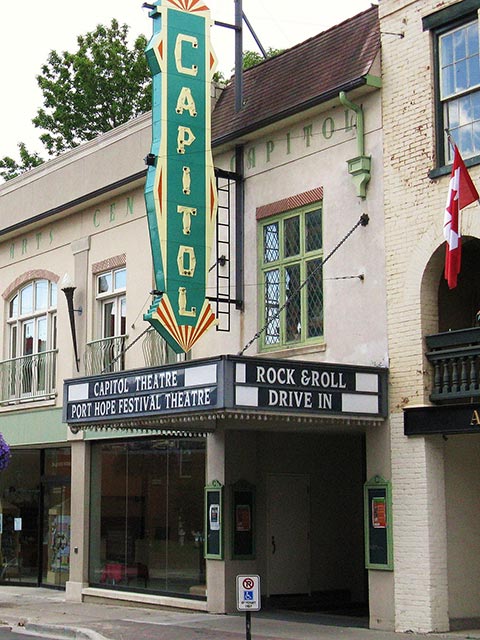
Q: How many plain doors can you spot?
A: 1